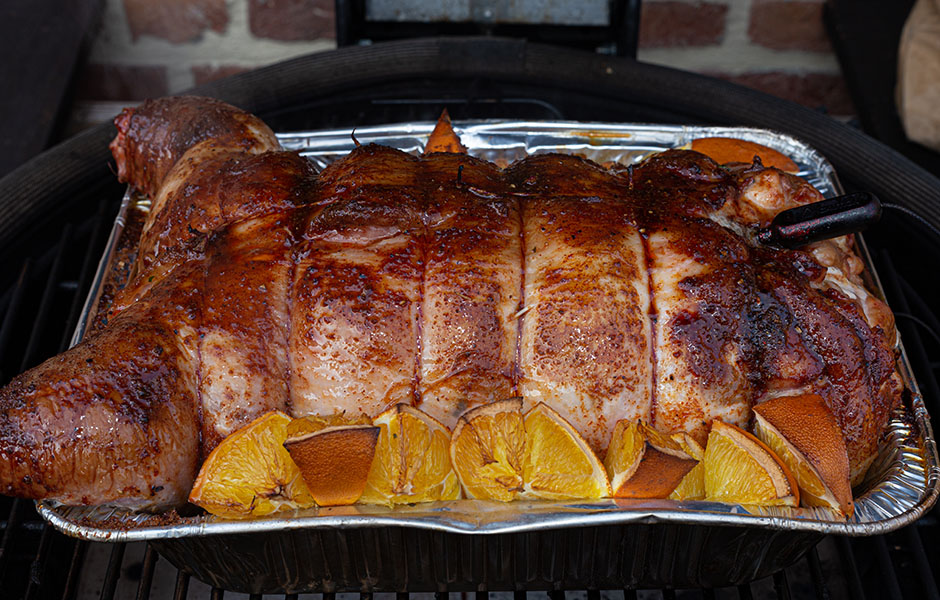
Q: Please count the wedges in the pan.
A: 11